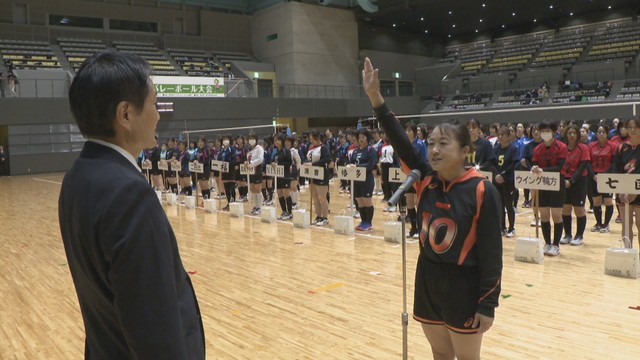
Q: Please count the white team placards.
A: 13